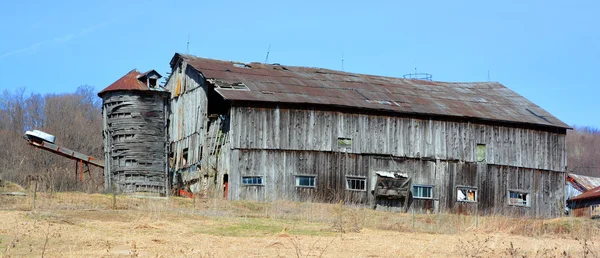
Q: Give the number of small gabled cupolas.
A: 1